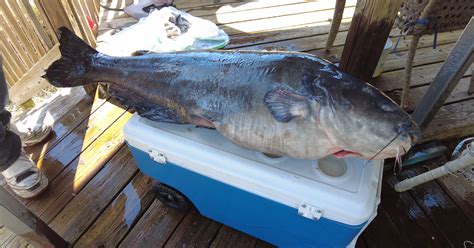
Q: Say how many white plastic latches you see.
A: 2